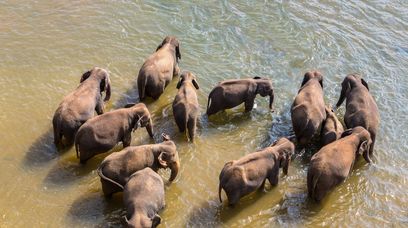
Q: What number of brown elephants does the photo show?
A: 12